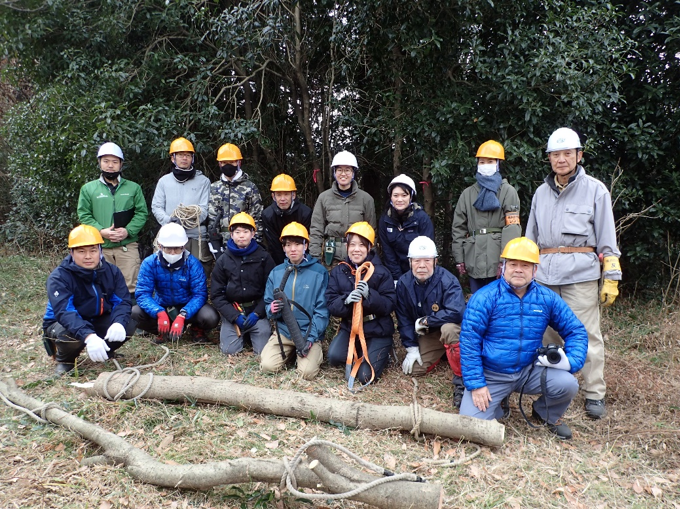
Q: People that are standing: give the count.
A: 8